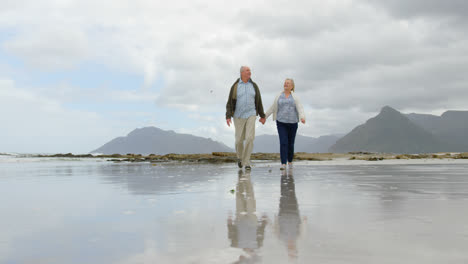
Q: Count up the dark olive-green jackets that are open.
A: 1